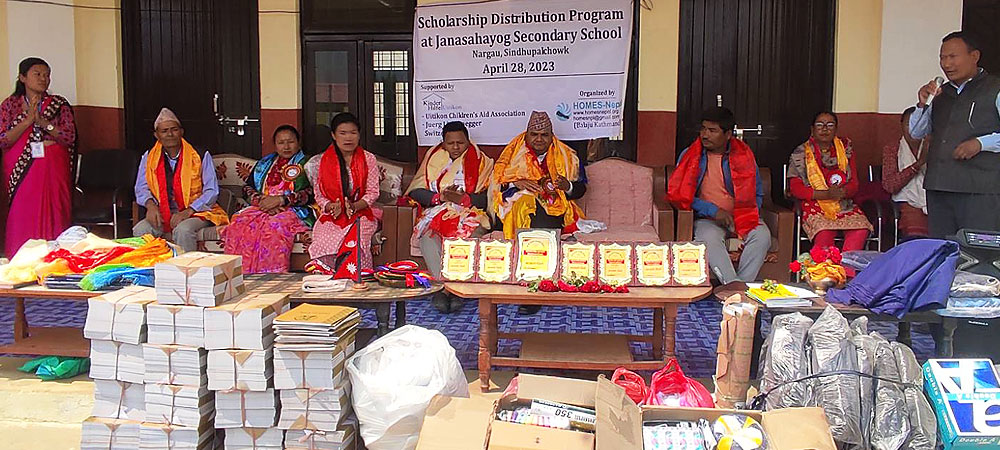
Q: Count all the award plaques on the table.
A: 7